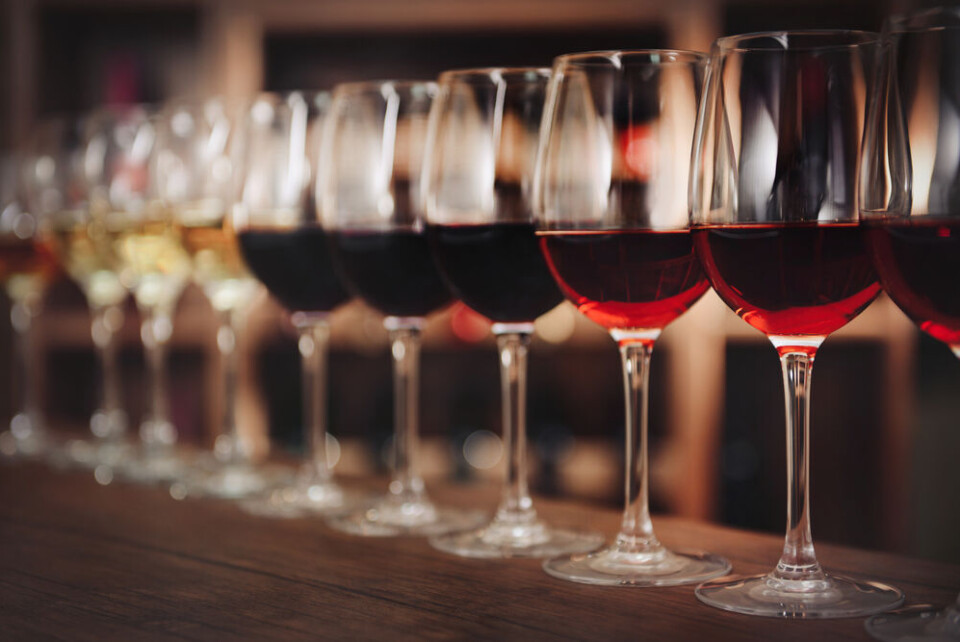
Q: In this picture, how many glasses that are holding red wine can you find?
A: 6